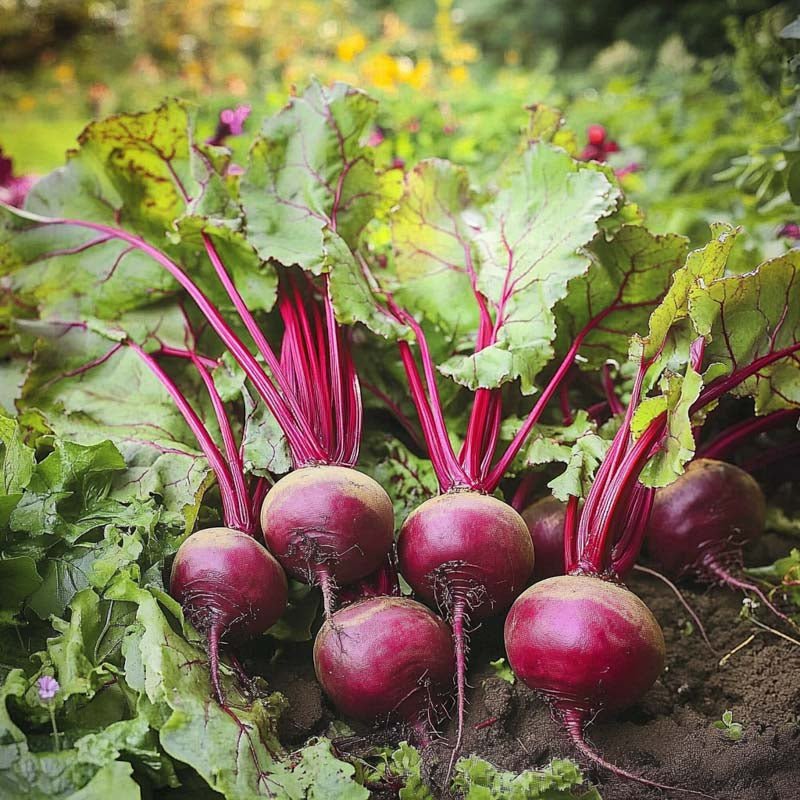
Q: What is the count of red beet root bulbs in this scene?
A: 7